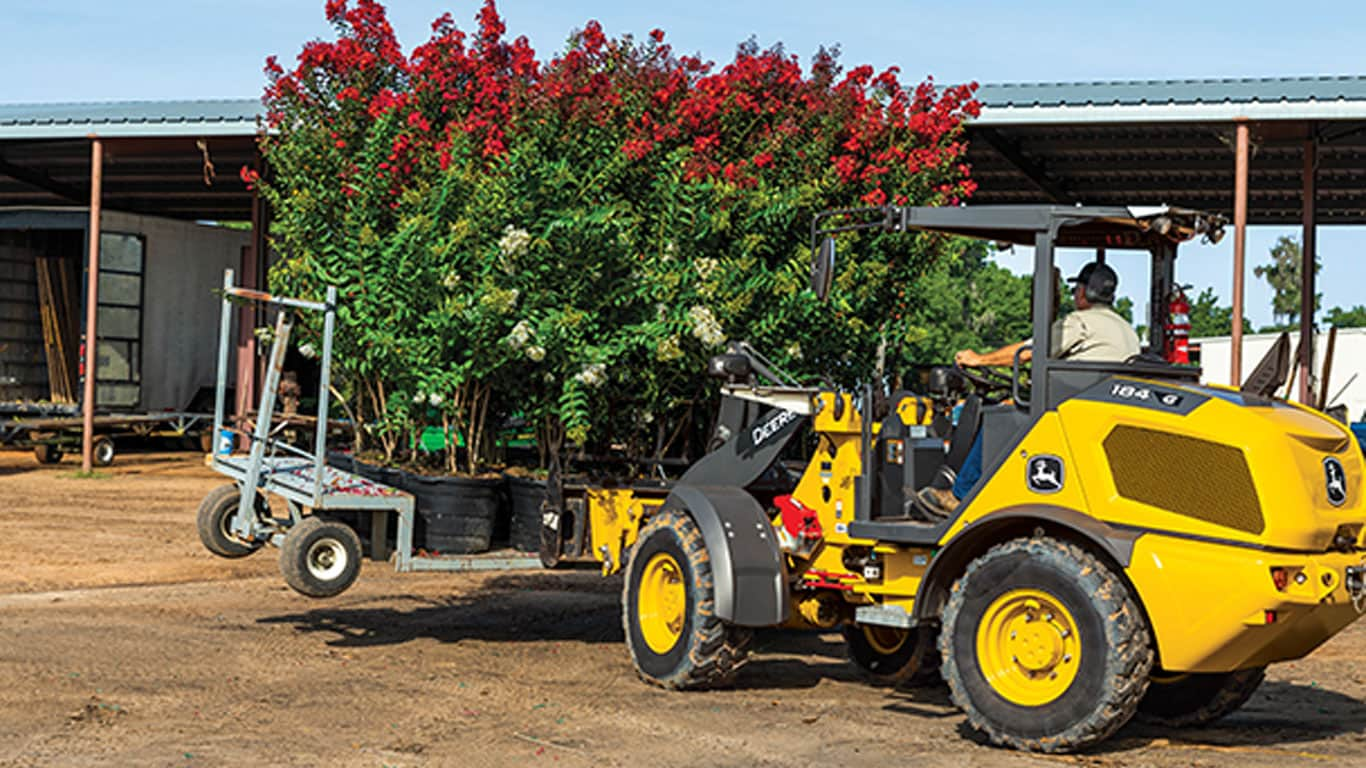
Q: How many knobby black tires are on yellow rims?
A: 4